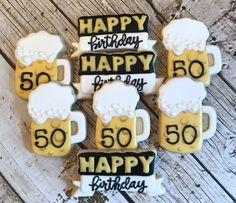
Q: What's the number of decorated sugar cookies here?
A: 8